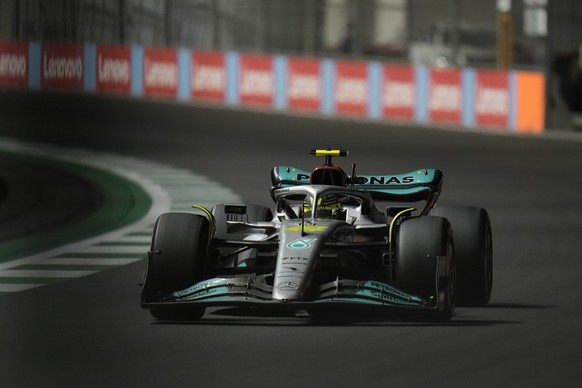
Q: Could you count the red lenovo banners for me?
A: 11